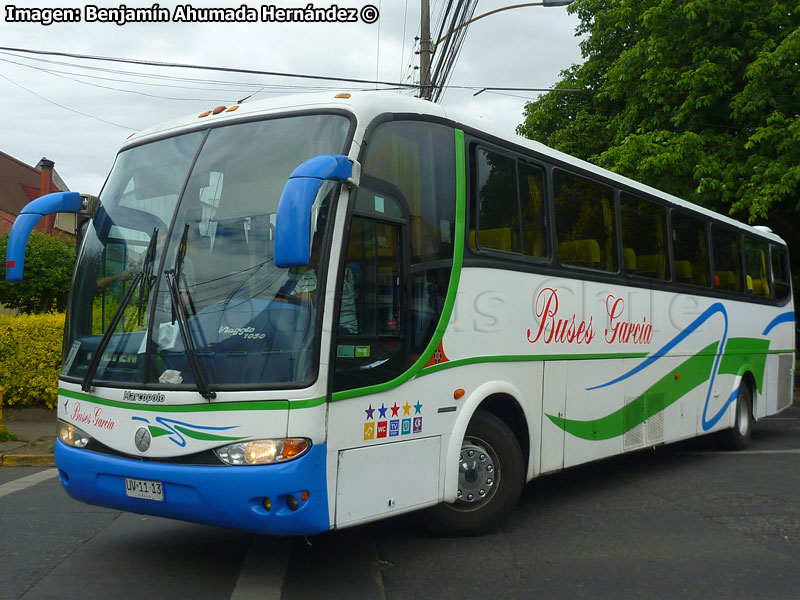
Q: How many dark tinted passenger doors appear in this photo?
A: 1